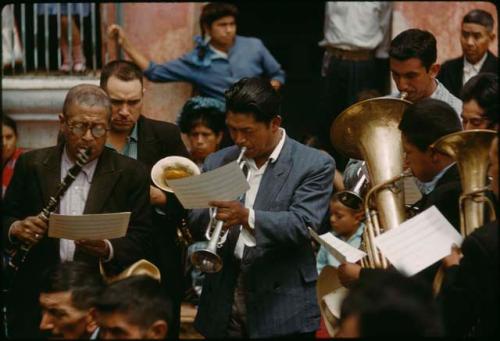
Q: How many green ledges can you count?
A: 0